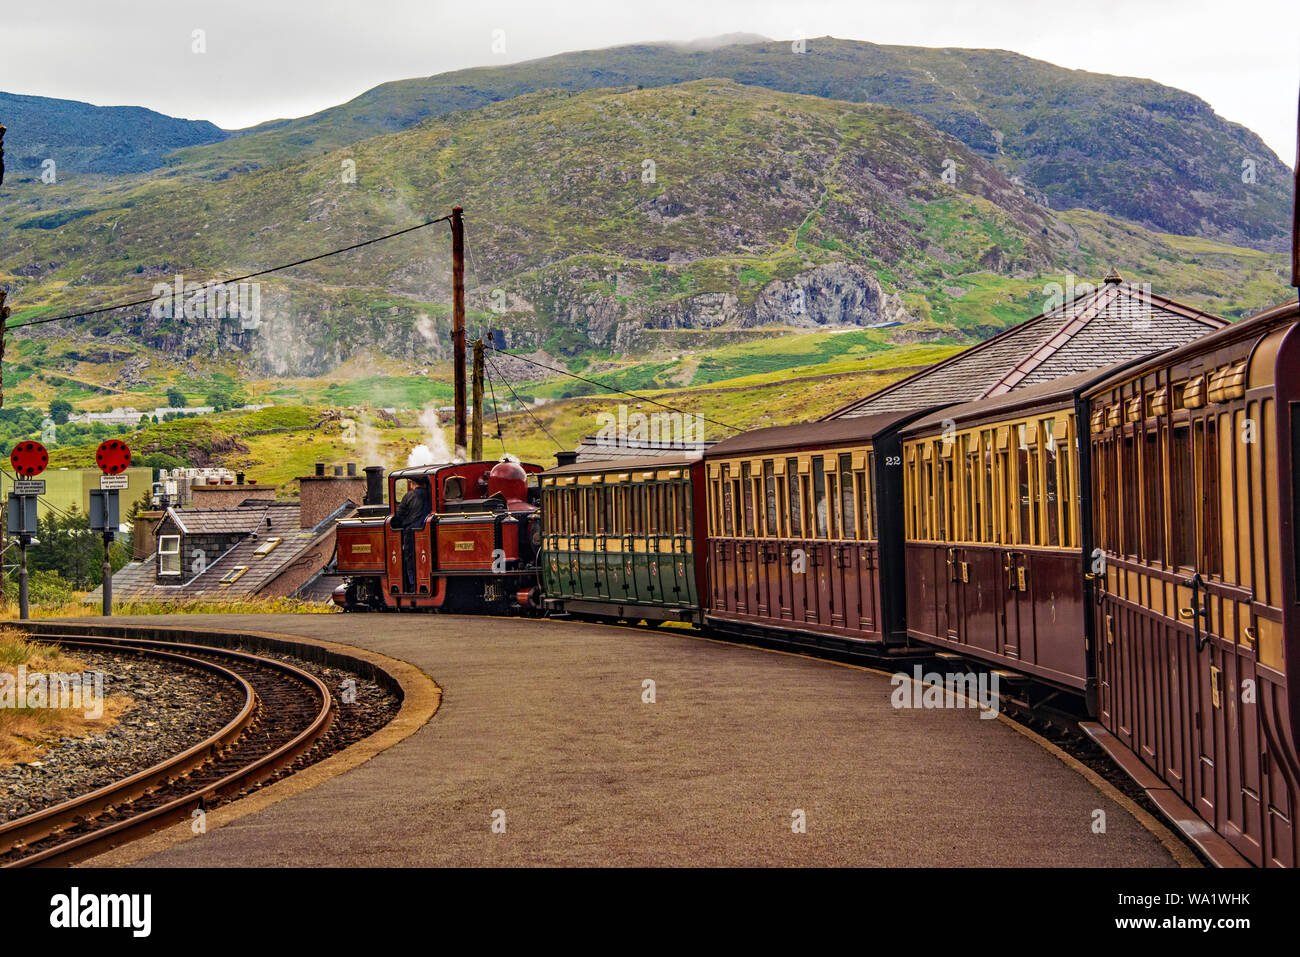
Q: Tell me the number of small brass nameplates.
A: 2